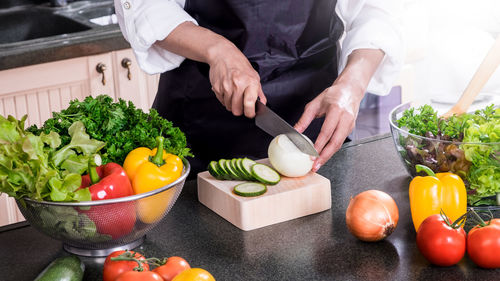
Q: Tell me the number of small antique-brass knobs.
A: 2